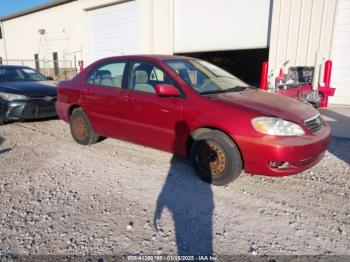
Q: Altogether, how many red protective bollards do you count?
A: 2